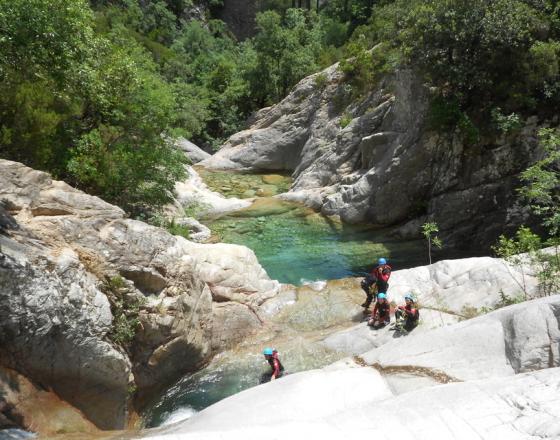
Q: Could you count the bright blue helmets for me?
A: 4